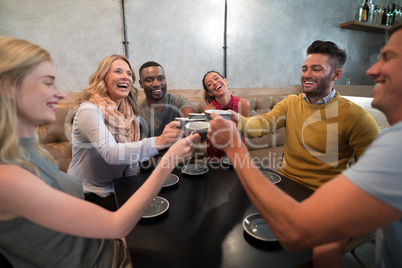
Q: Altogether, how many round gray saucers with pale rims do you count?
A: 6